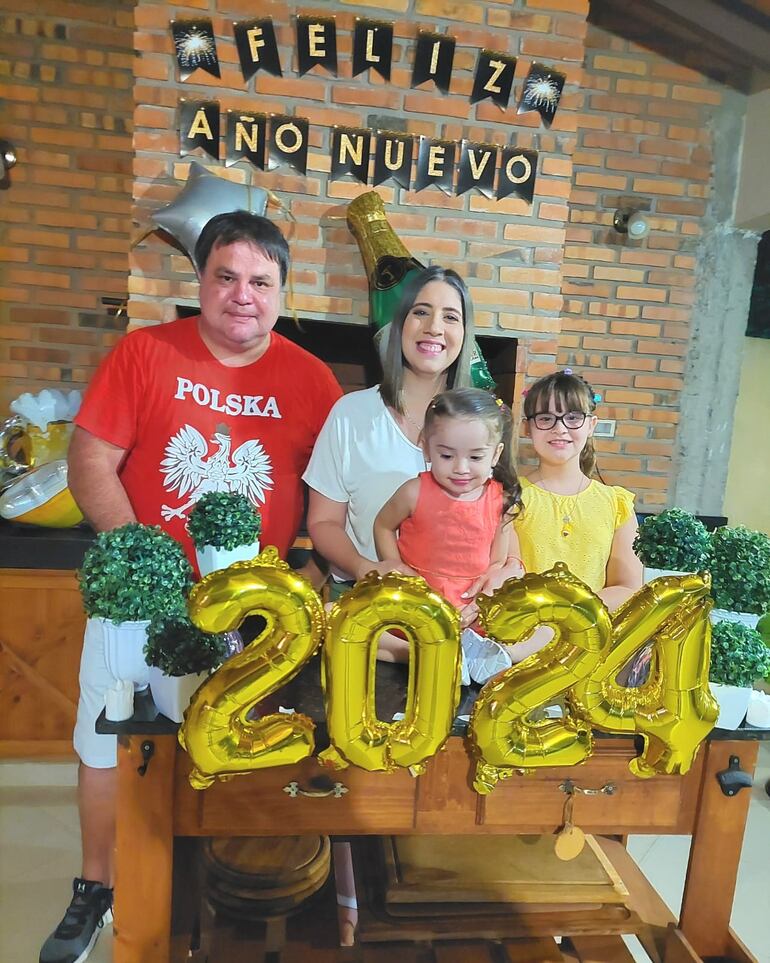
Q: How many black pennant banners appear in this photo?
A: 15